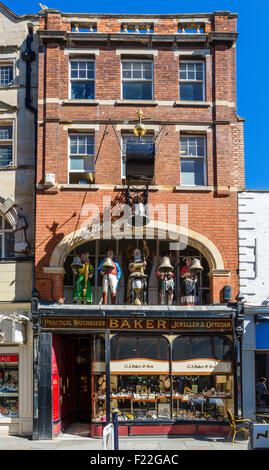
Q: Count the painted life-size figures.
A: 5